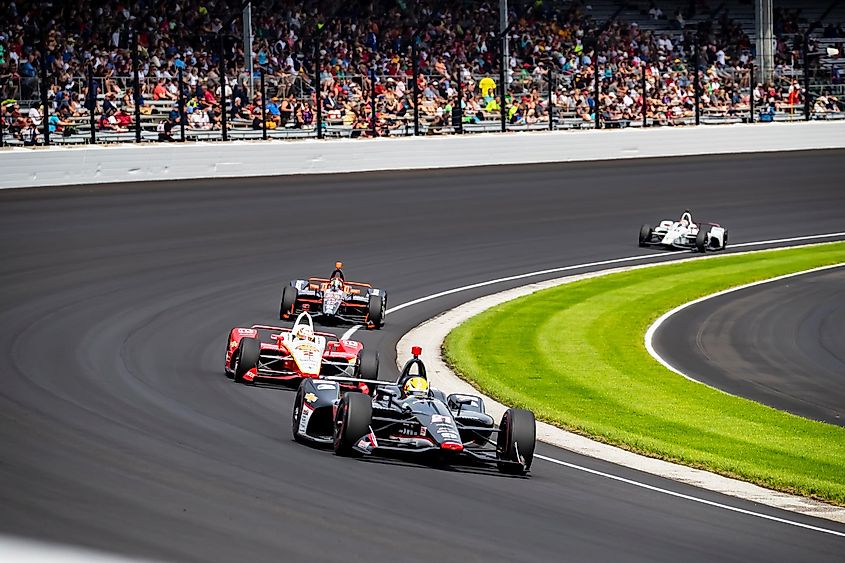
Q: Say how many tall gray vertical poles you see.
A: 3